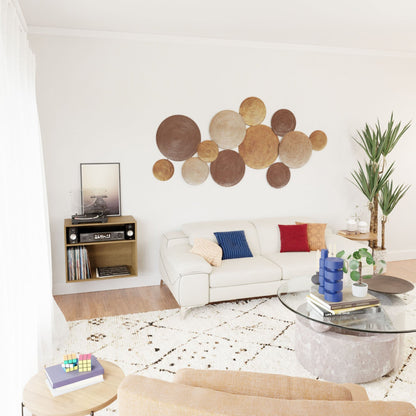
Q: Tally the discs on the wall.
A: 12